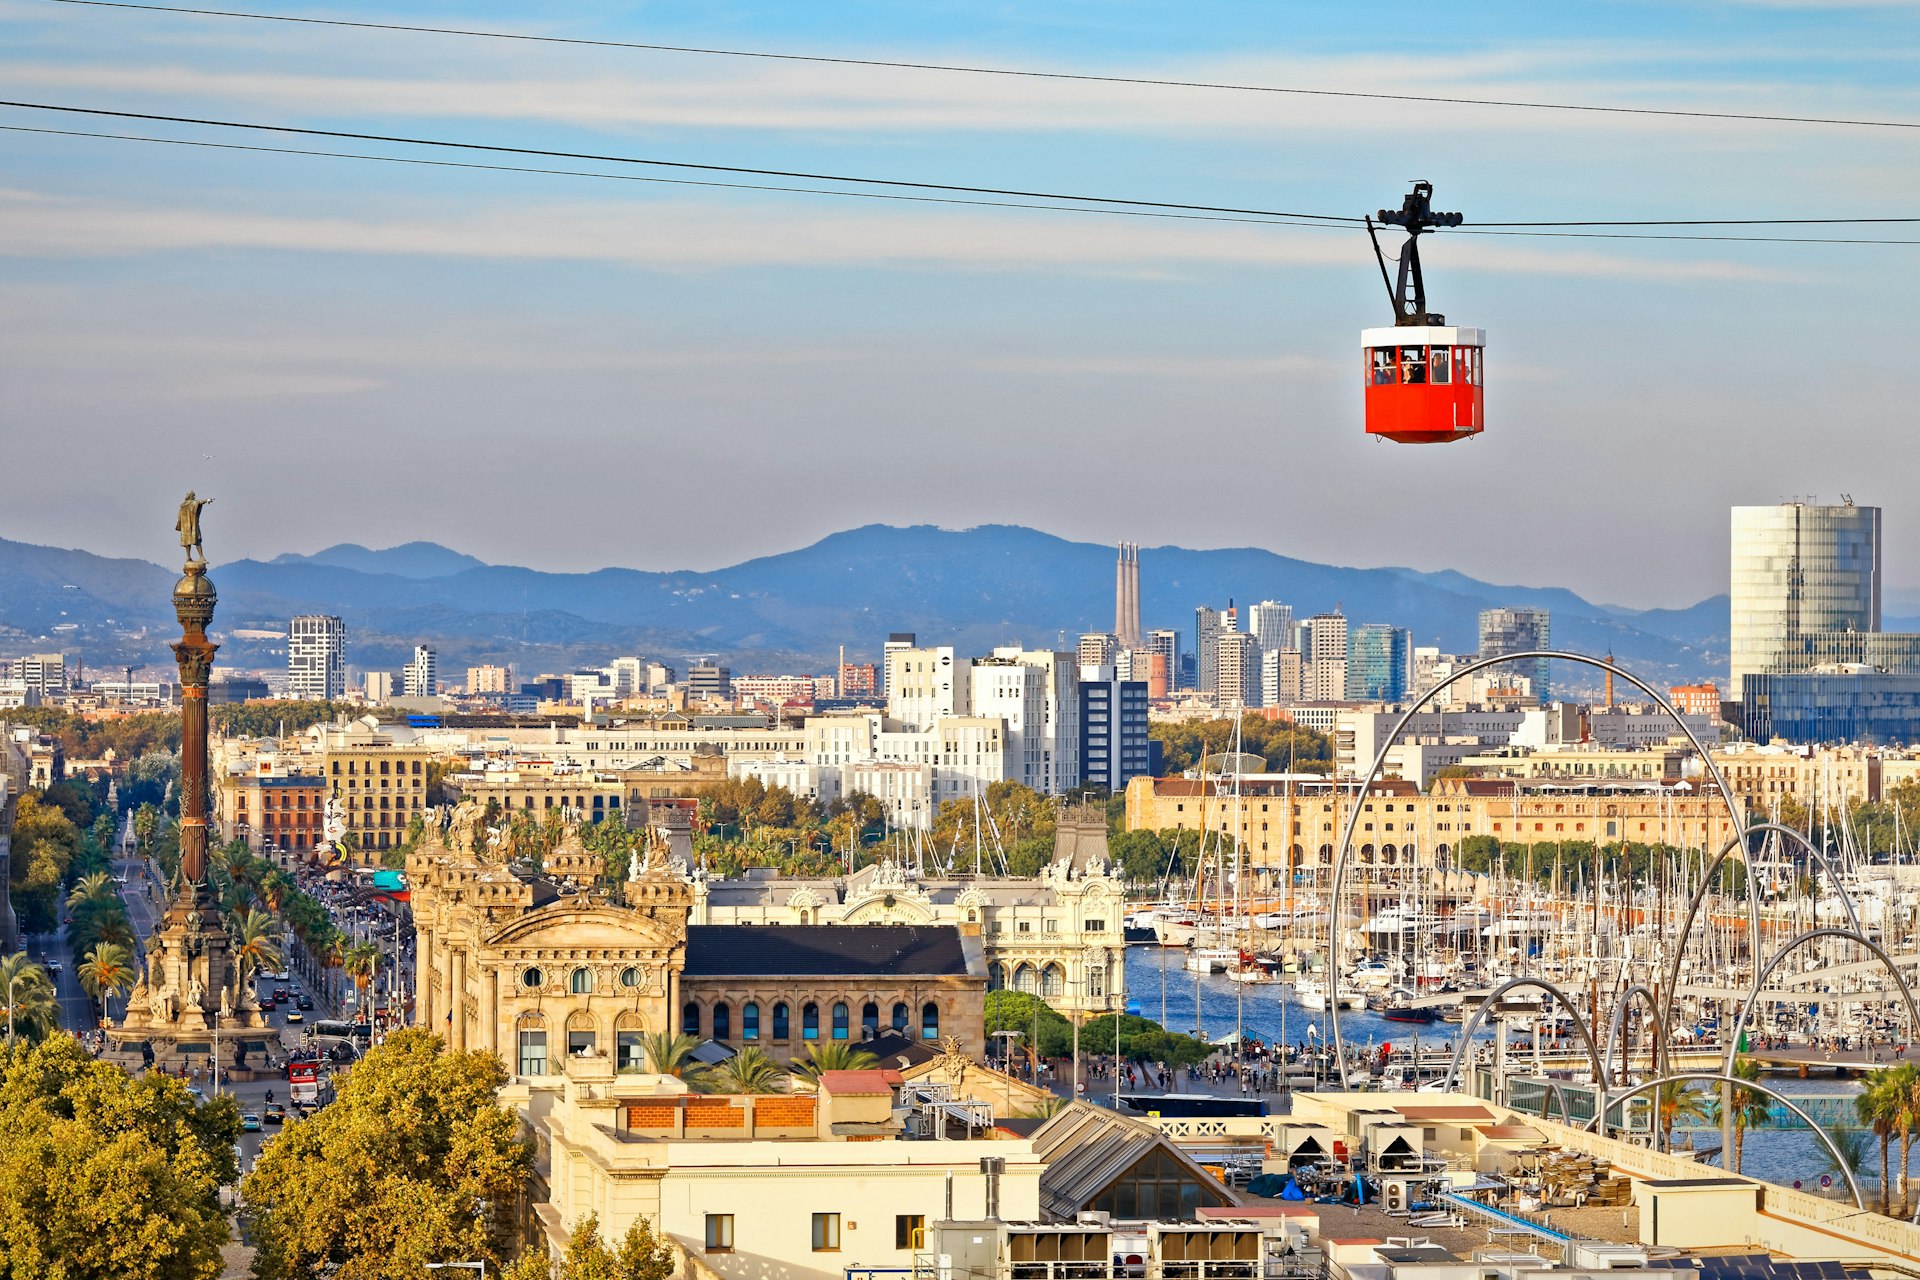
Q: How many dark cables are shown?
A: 3